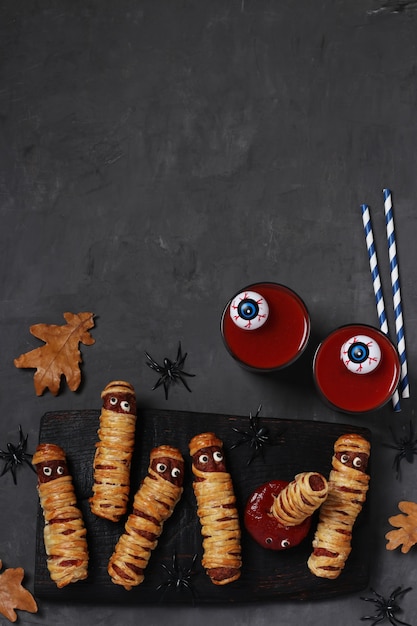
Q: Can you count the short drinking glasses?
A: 2